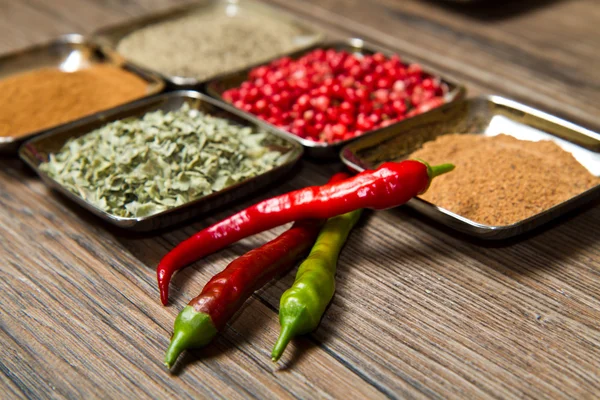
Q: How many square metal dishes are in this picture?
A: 5